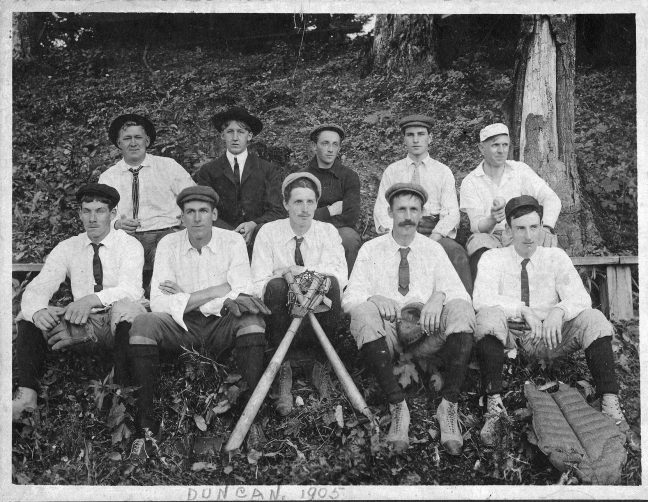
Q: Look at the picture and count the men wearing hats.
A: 10